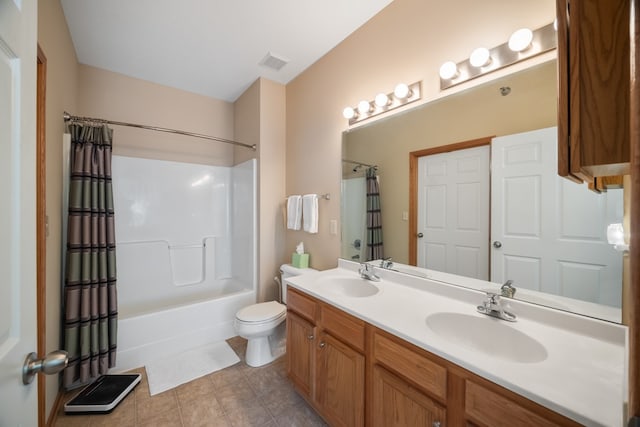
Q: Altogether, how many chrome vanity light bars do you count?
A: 2